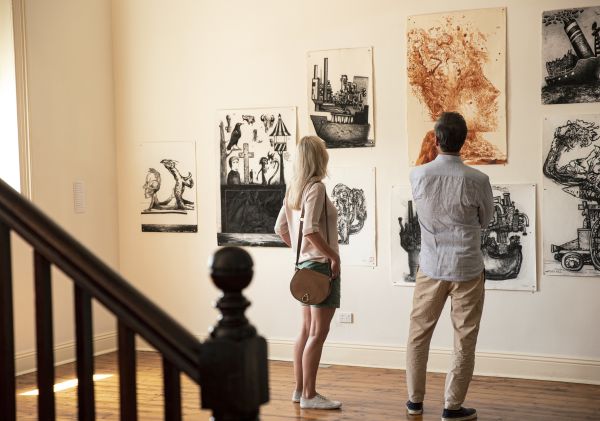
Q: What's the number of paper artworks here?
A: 8